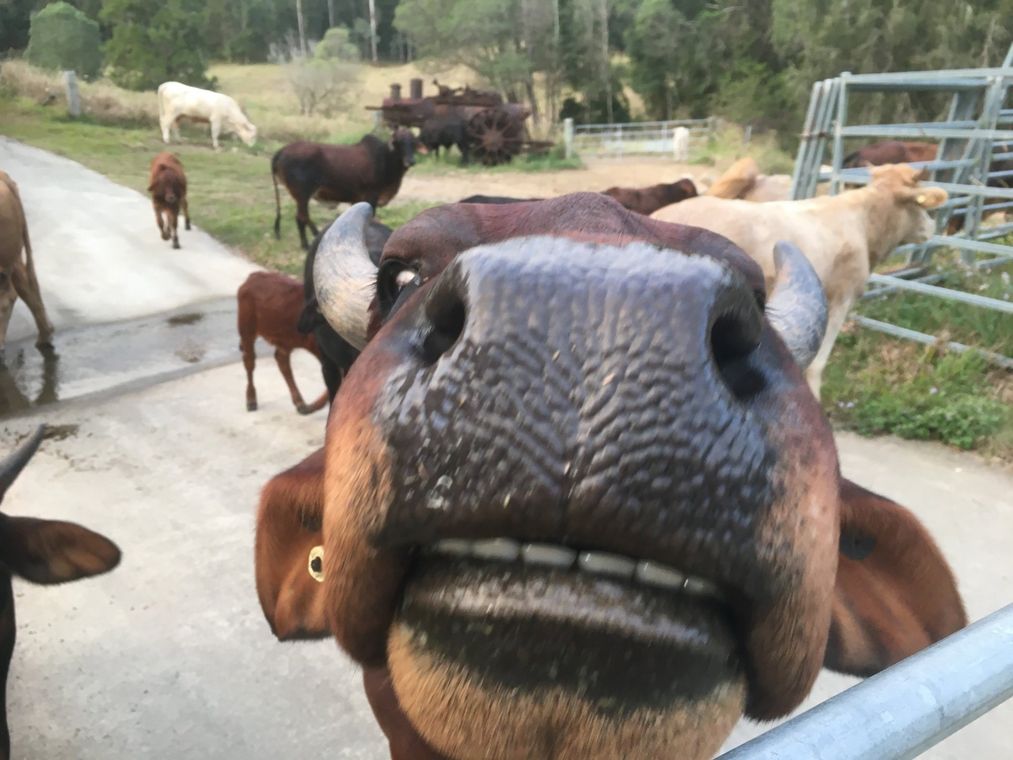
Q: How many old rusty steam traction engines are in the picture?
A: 1